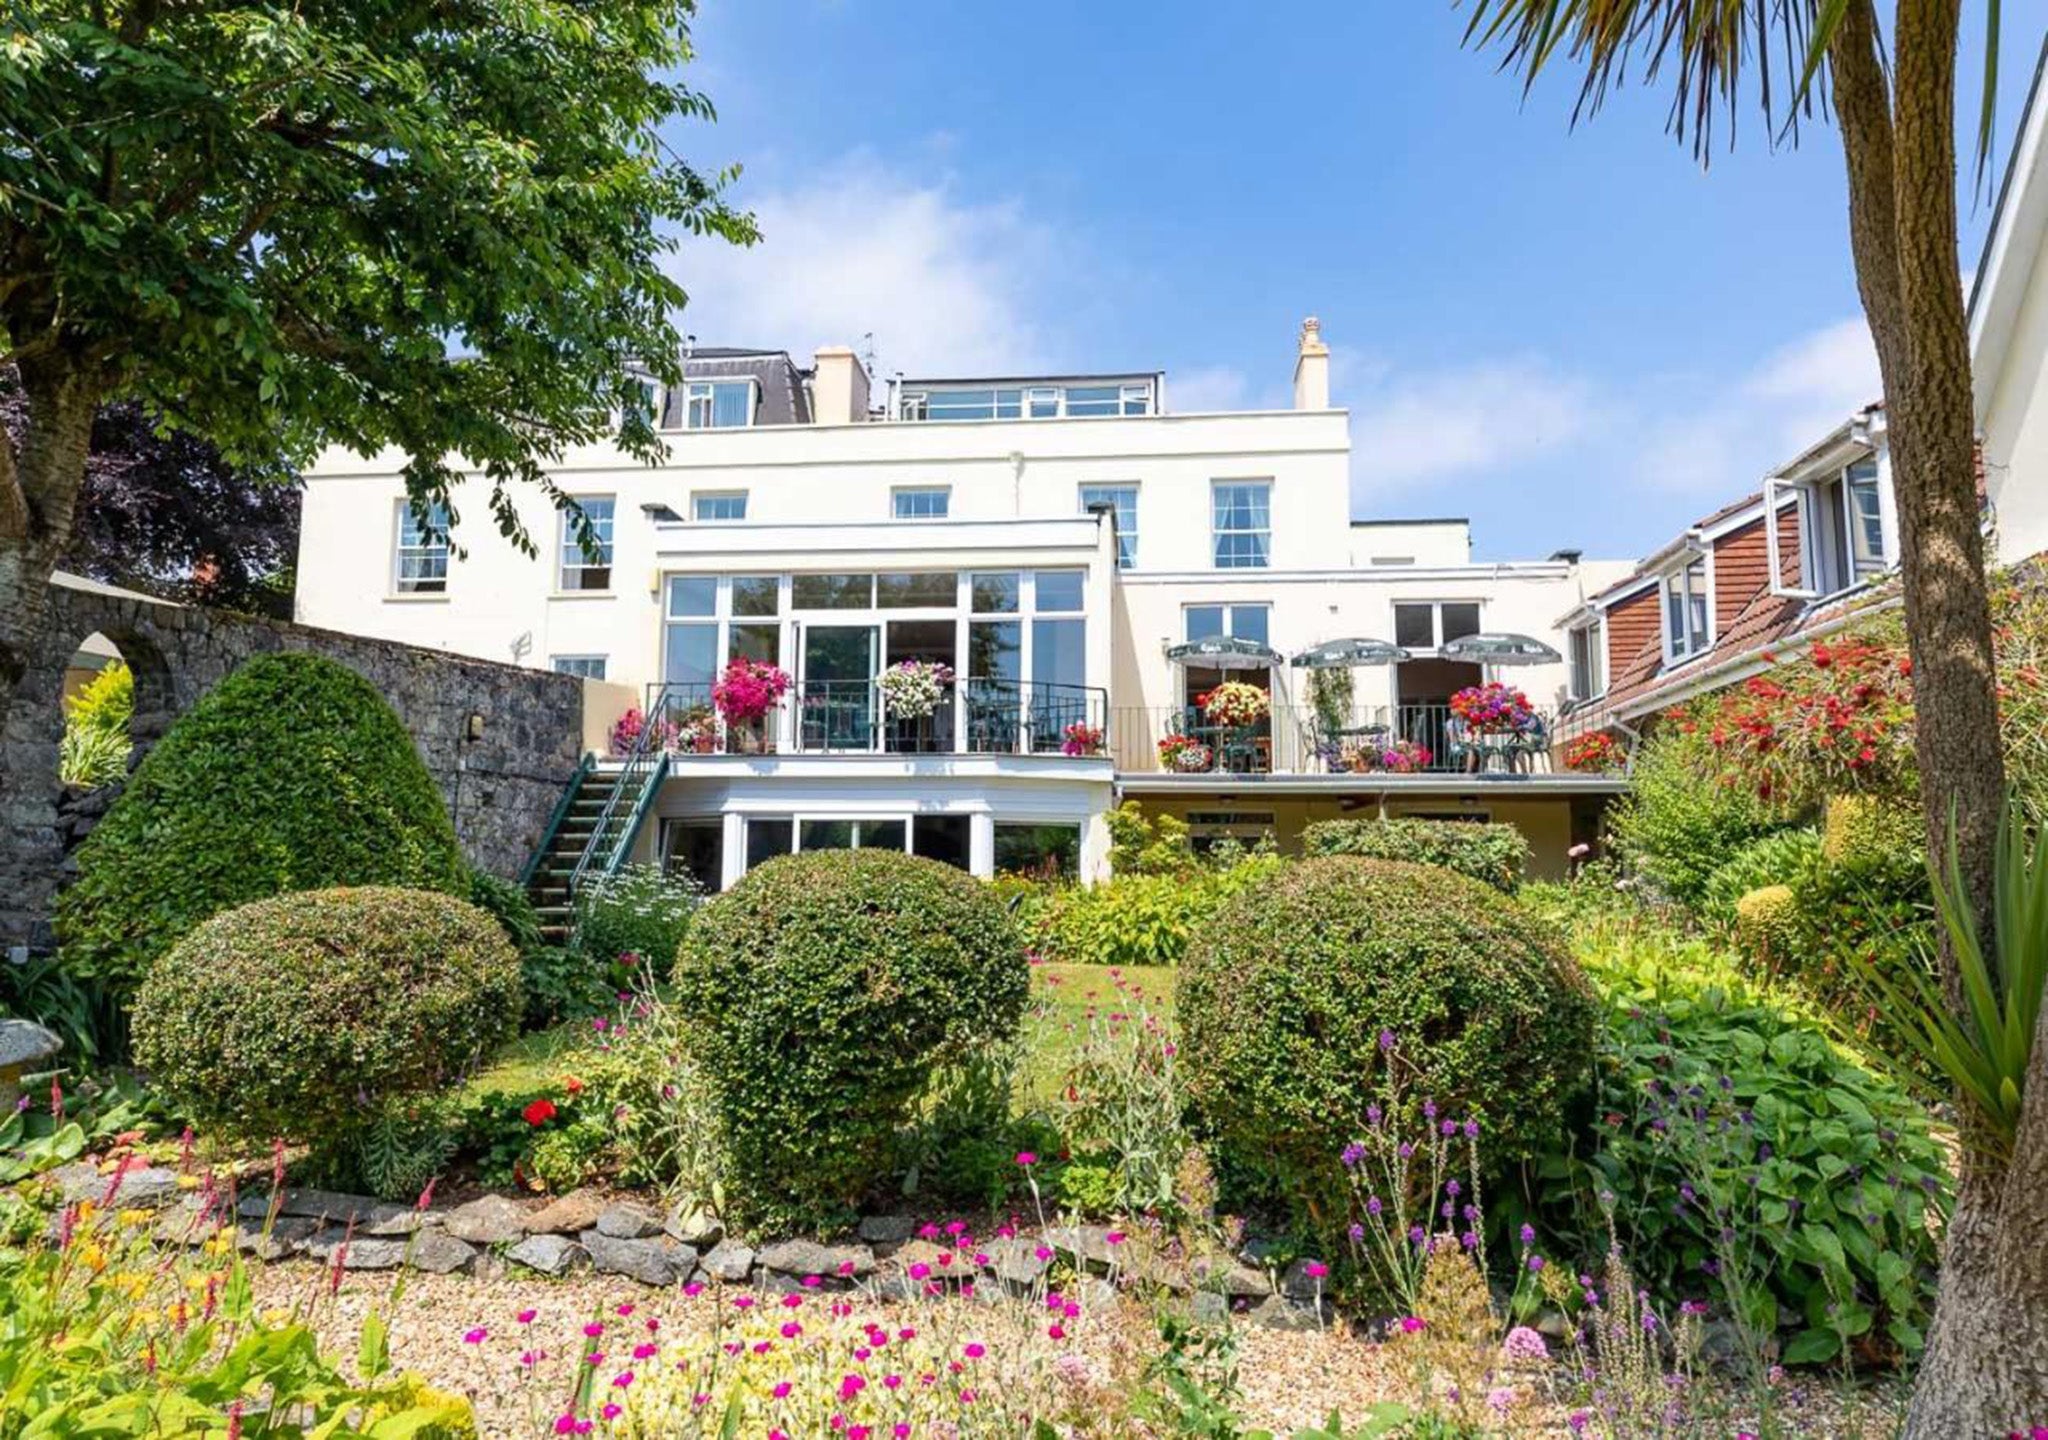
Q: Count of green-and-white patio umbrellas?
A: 3